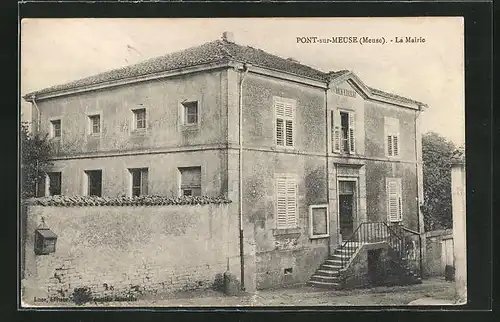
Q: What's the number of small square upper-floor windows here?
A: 4